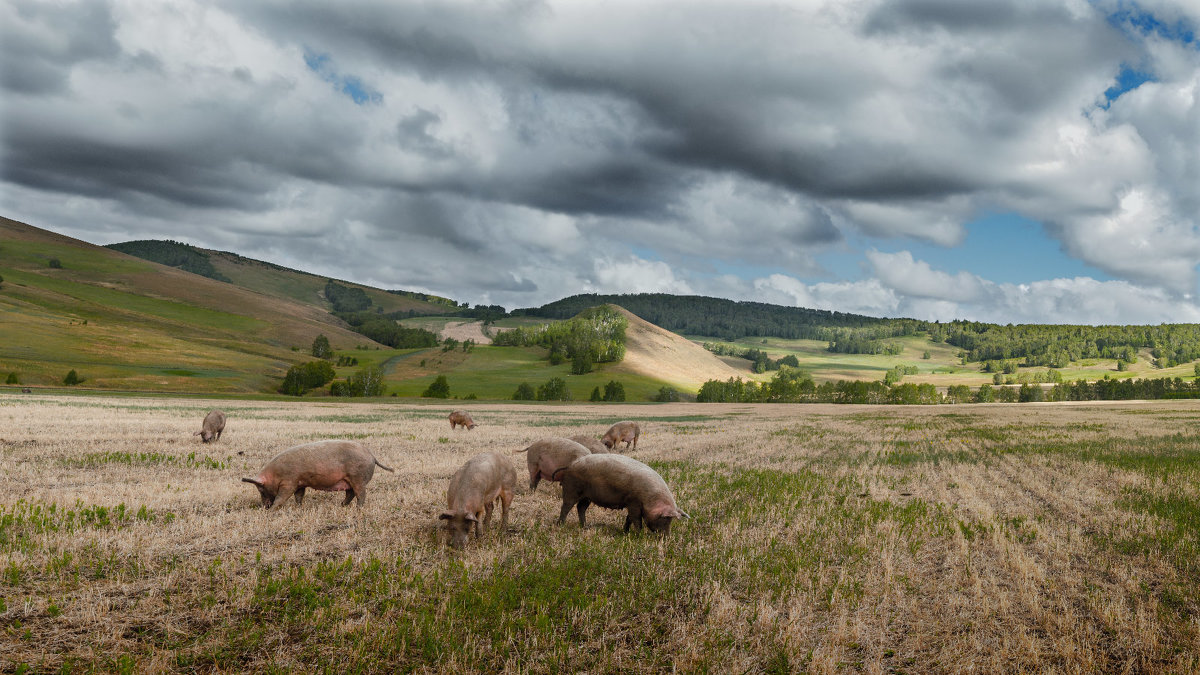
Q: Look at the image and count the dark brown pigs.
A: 1